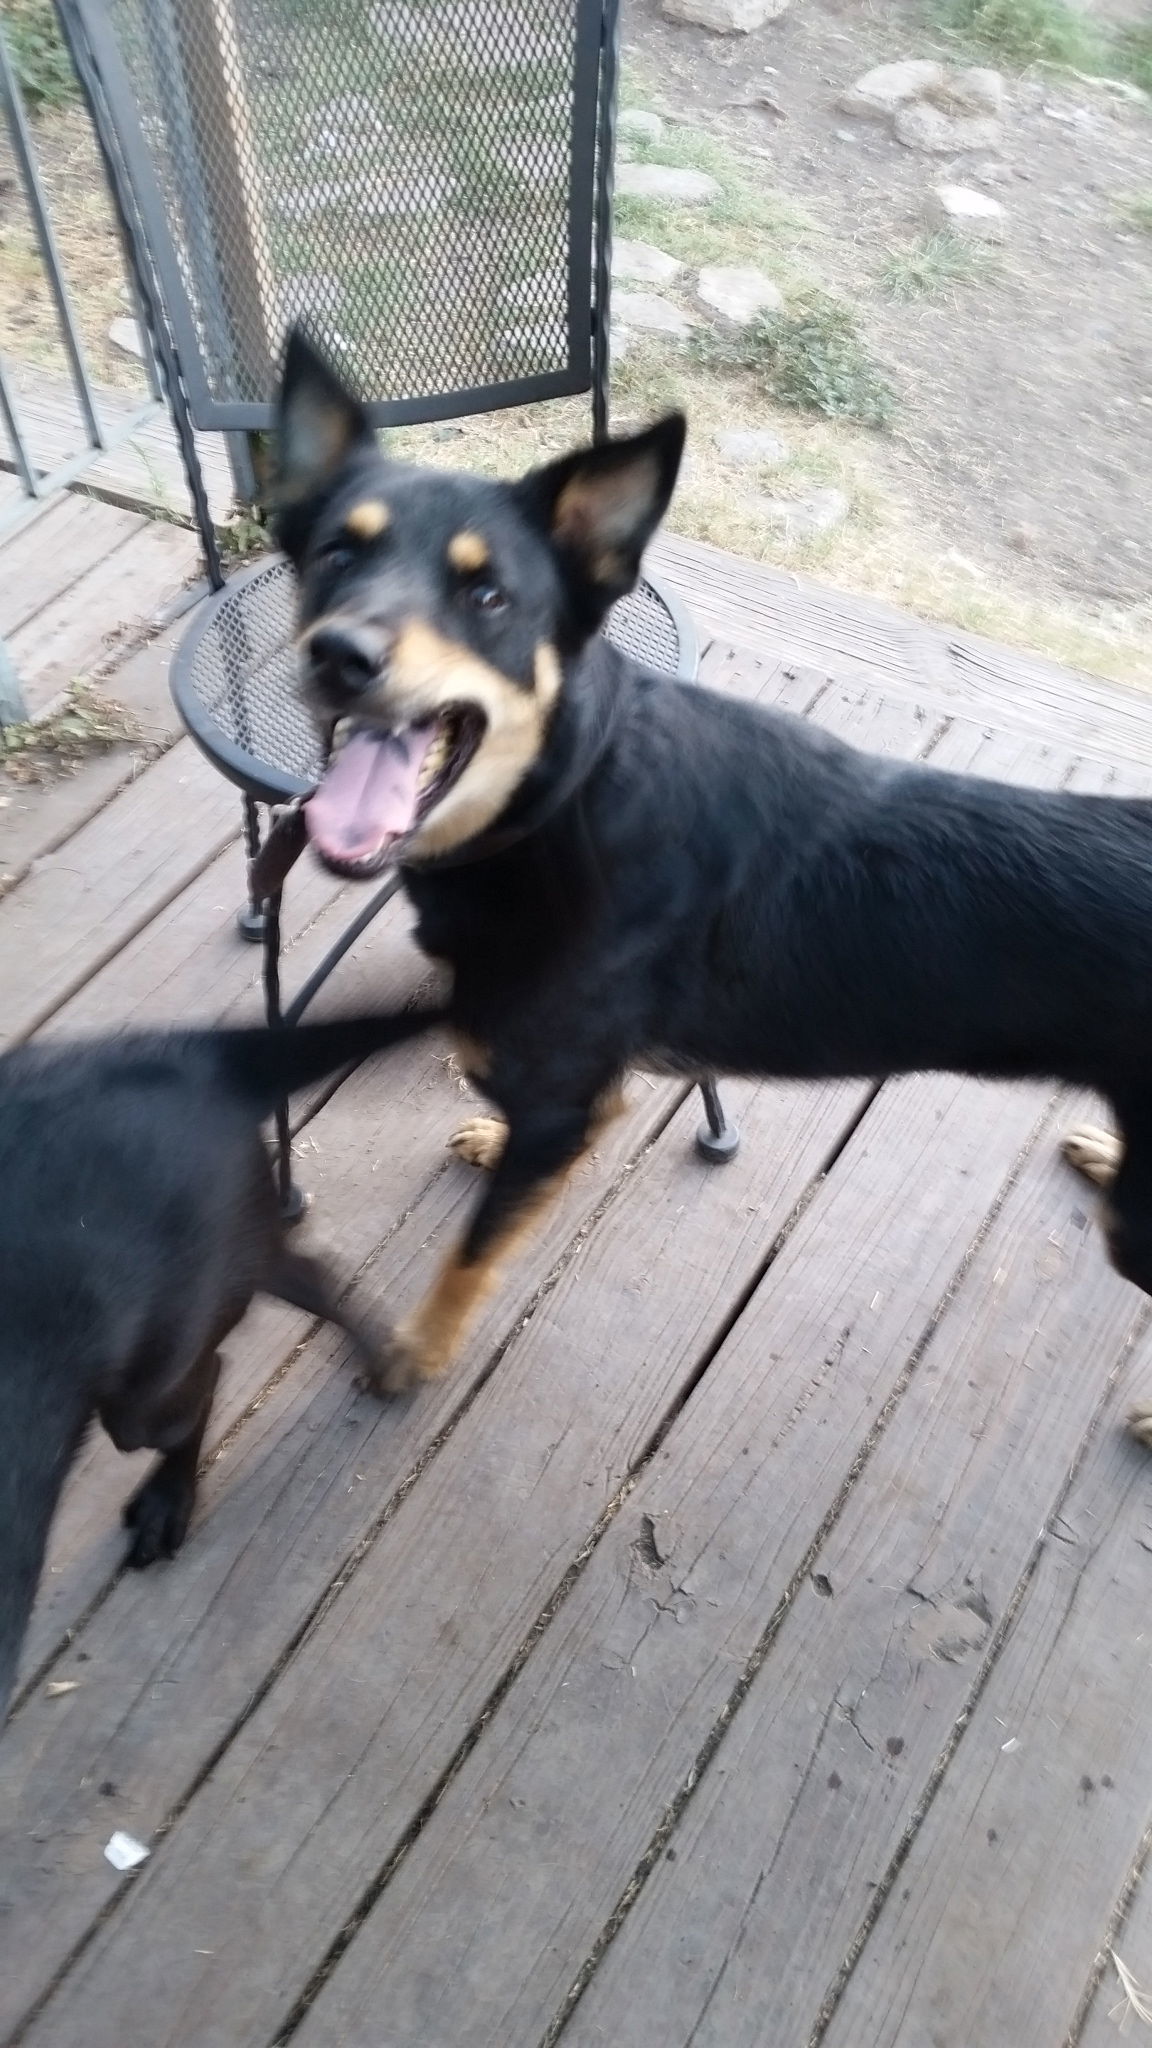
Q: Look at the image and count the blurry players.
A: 0